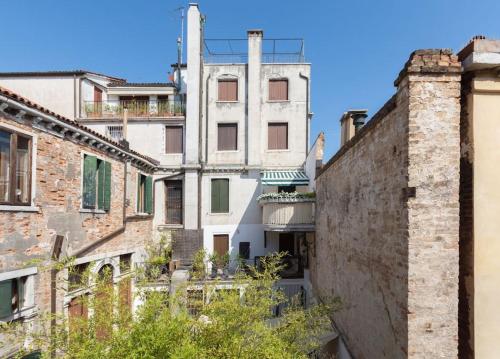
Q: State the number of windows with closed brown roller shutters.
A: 5